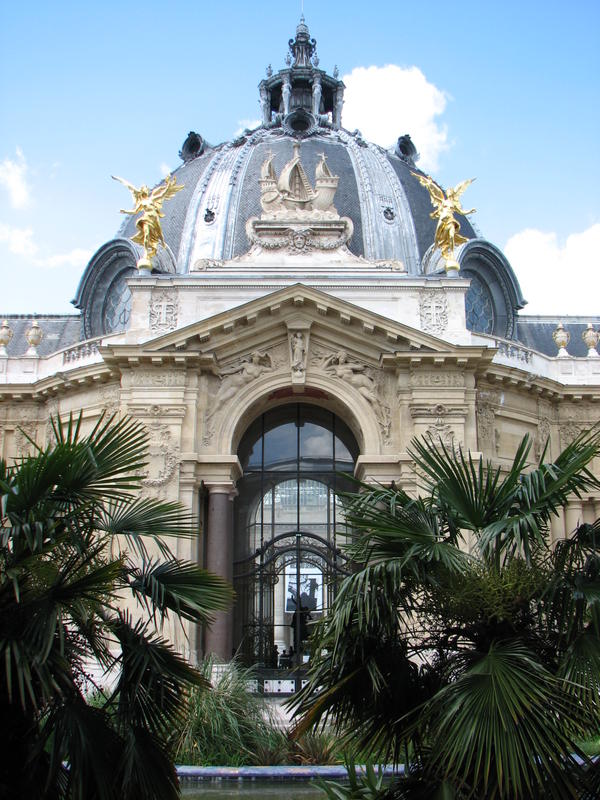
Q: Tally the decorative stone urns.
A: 4